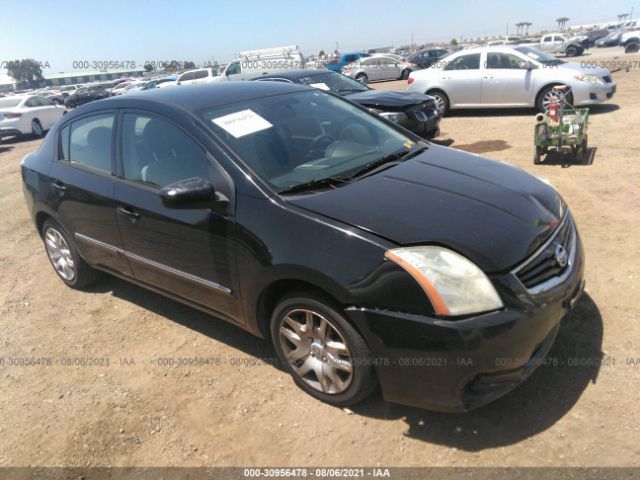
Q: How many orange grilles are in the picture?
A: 0